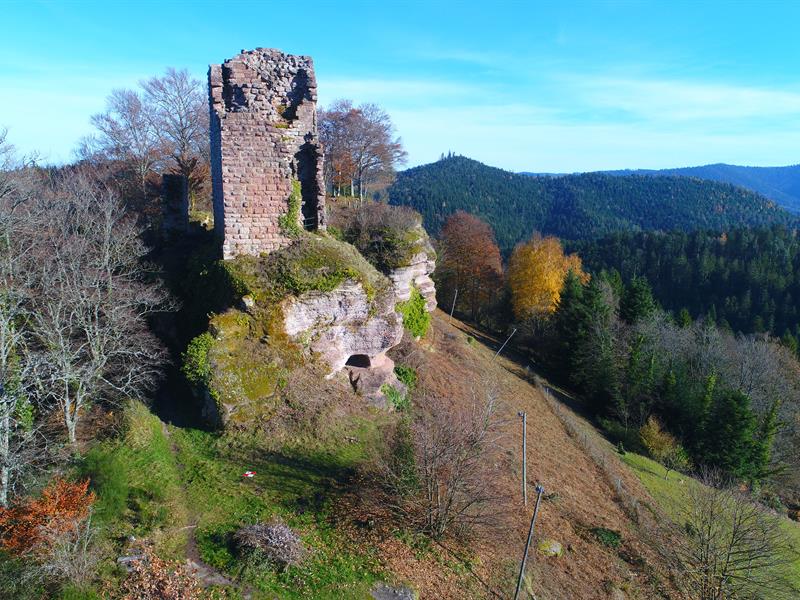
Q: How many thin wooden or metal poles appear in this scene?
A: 4